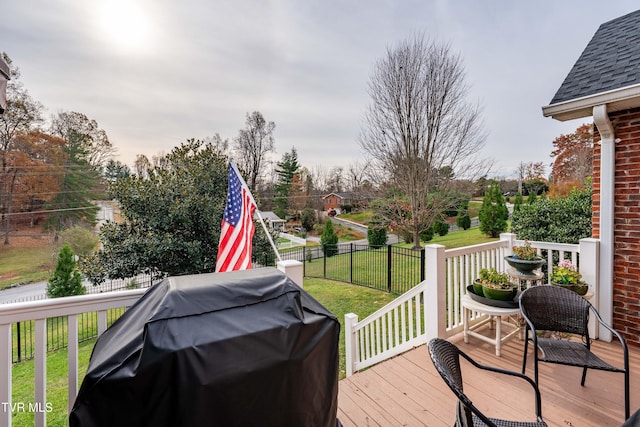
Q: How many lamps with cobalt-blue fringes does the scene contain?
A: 0